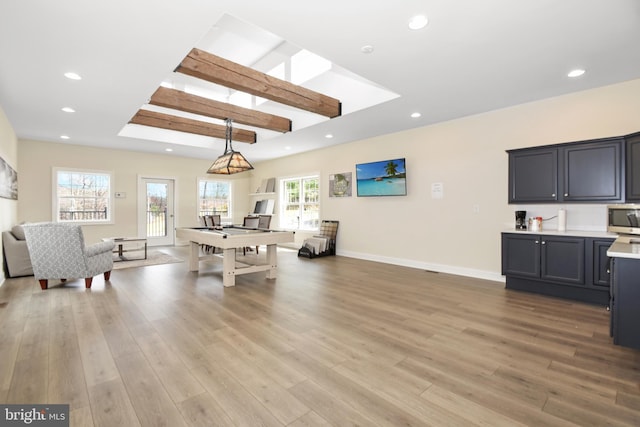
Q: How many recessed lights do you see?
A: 9